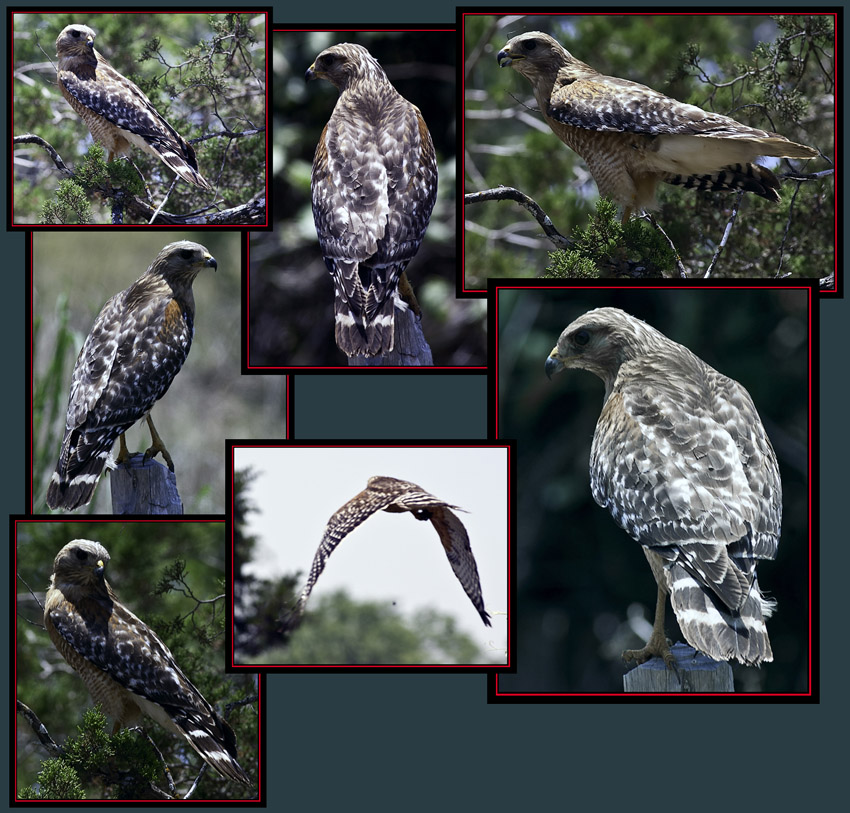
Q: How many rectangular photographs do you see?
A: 7